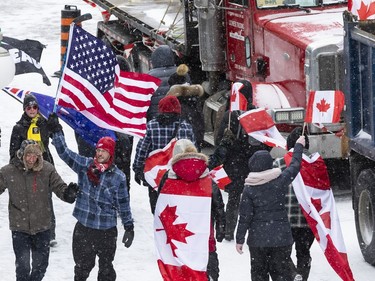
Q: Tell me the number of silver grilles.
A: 1